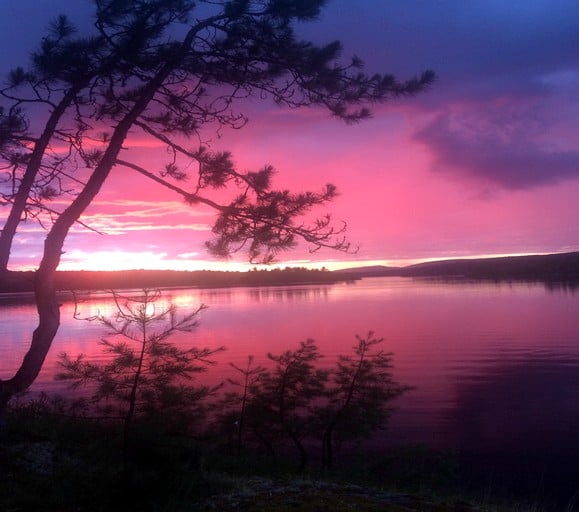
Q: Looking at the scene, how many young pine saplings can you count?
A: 4